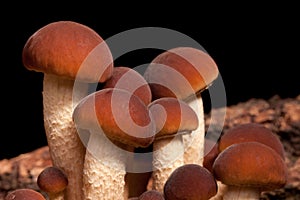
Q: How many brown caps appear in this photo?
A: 12